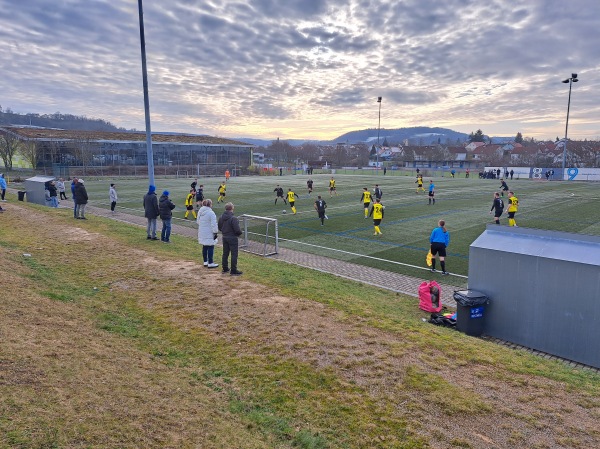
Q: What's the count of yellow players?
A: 8